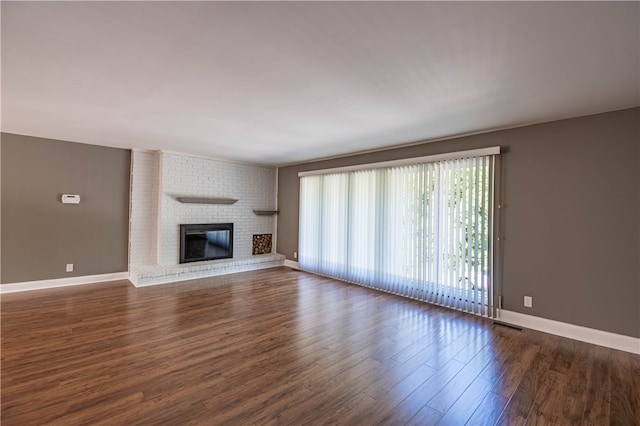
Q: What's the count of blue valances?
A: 0